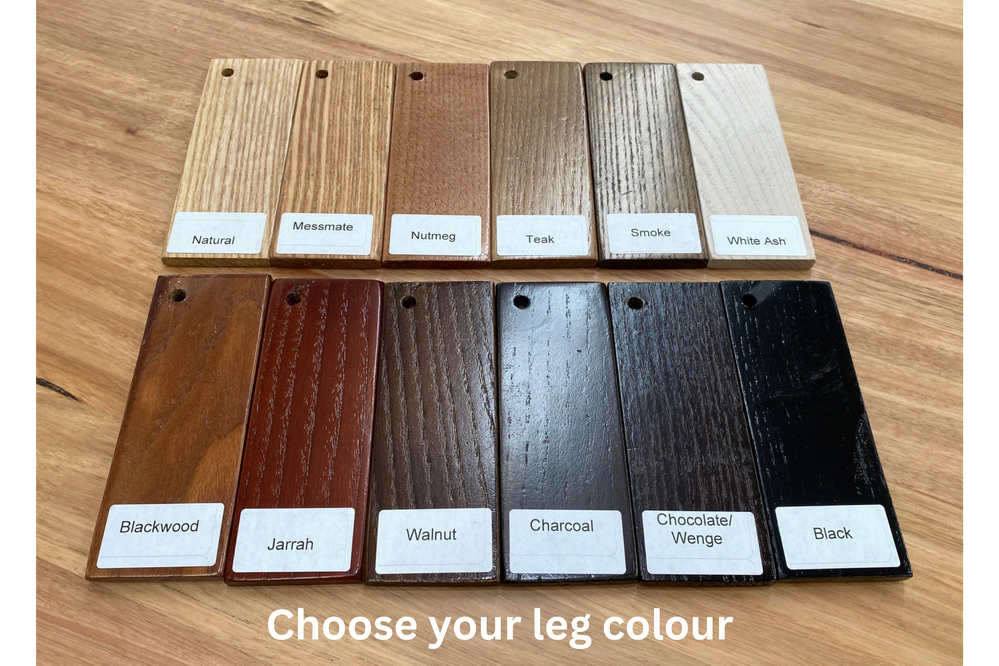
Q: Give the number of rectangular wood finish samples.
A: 12